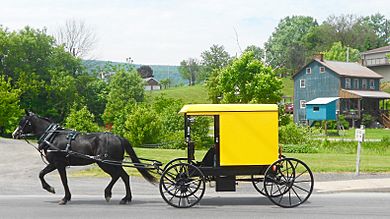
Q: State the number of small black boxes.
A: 1